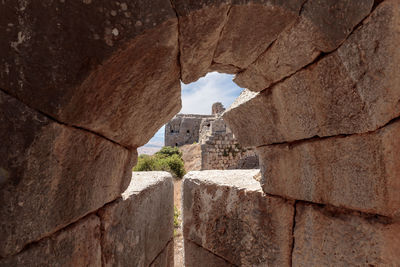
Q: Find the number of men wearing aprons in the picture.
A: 0